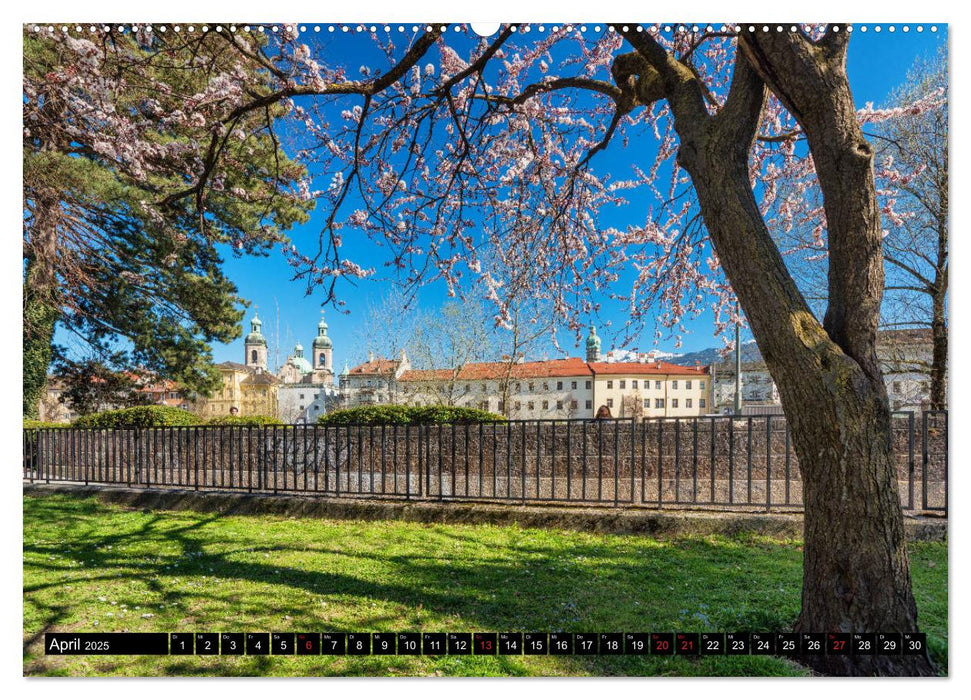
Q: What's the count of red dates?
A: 5